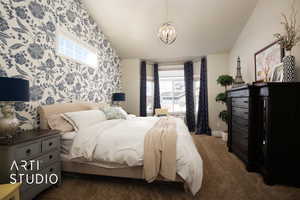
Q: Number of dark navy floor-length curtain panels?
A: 4